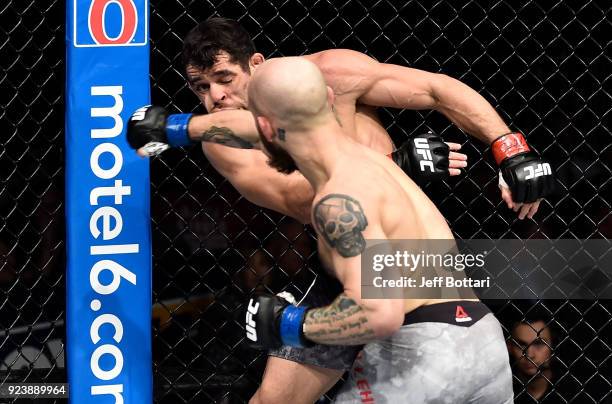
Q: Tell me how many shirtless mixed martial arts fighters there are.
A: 2